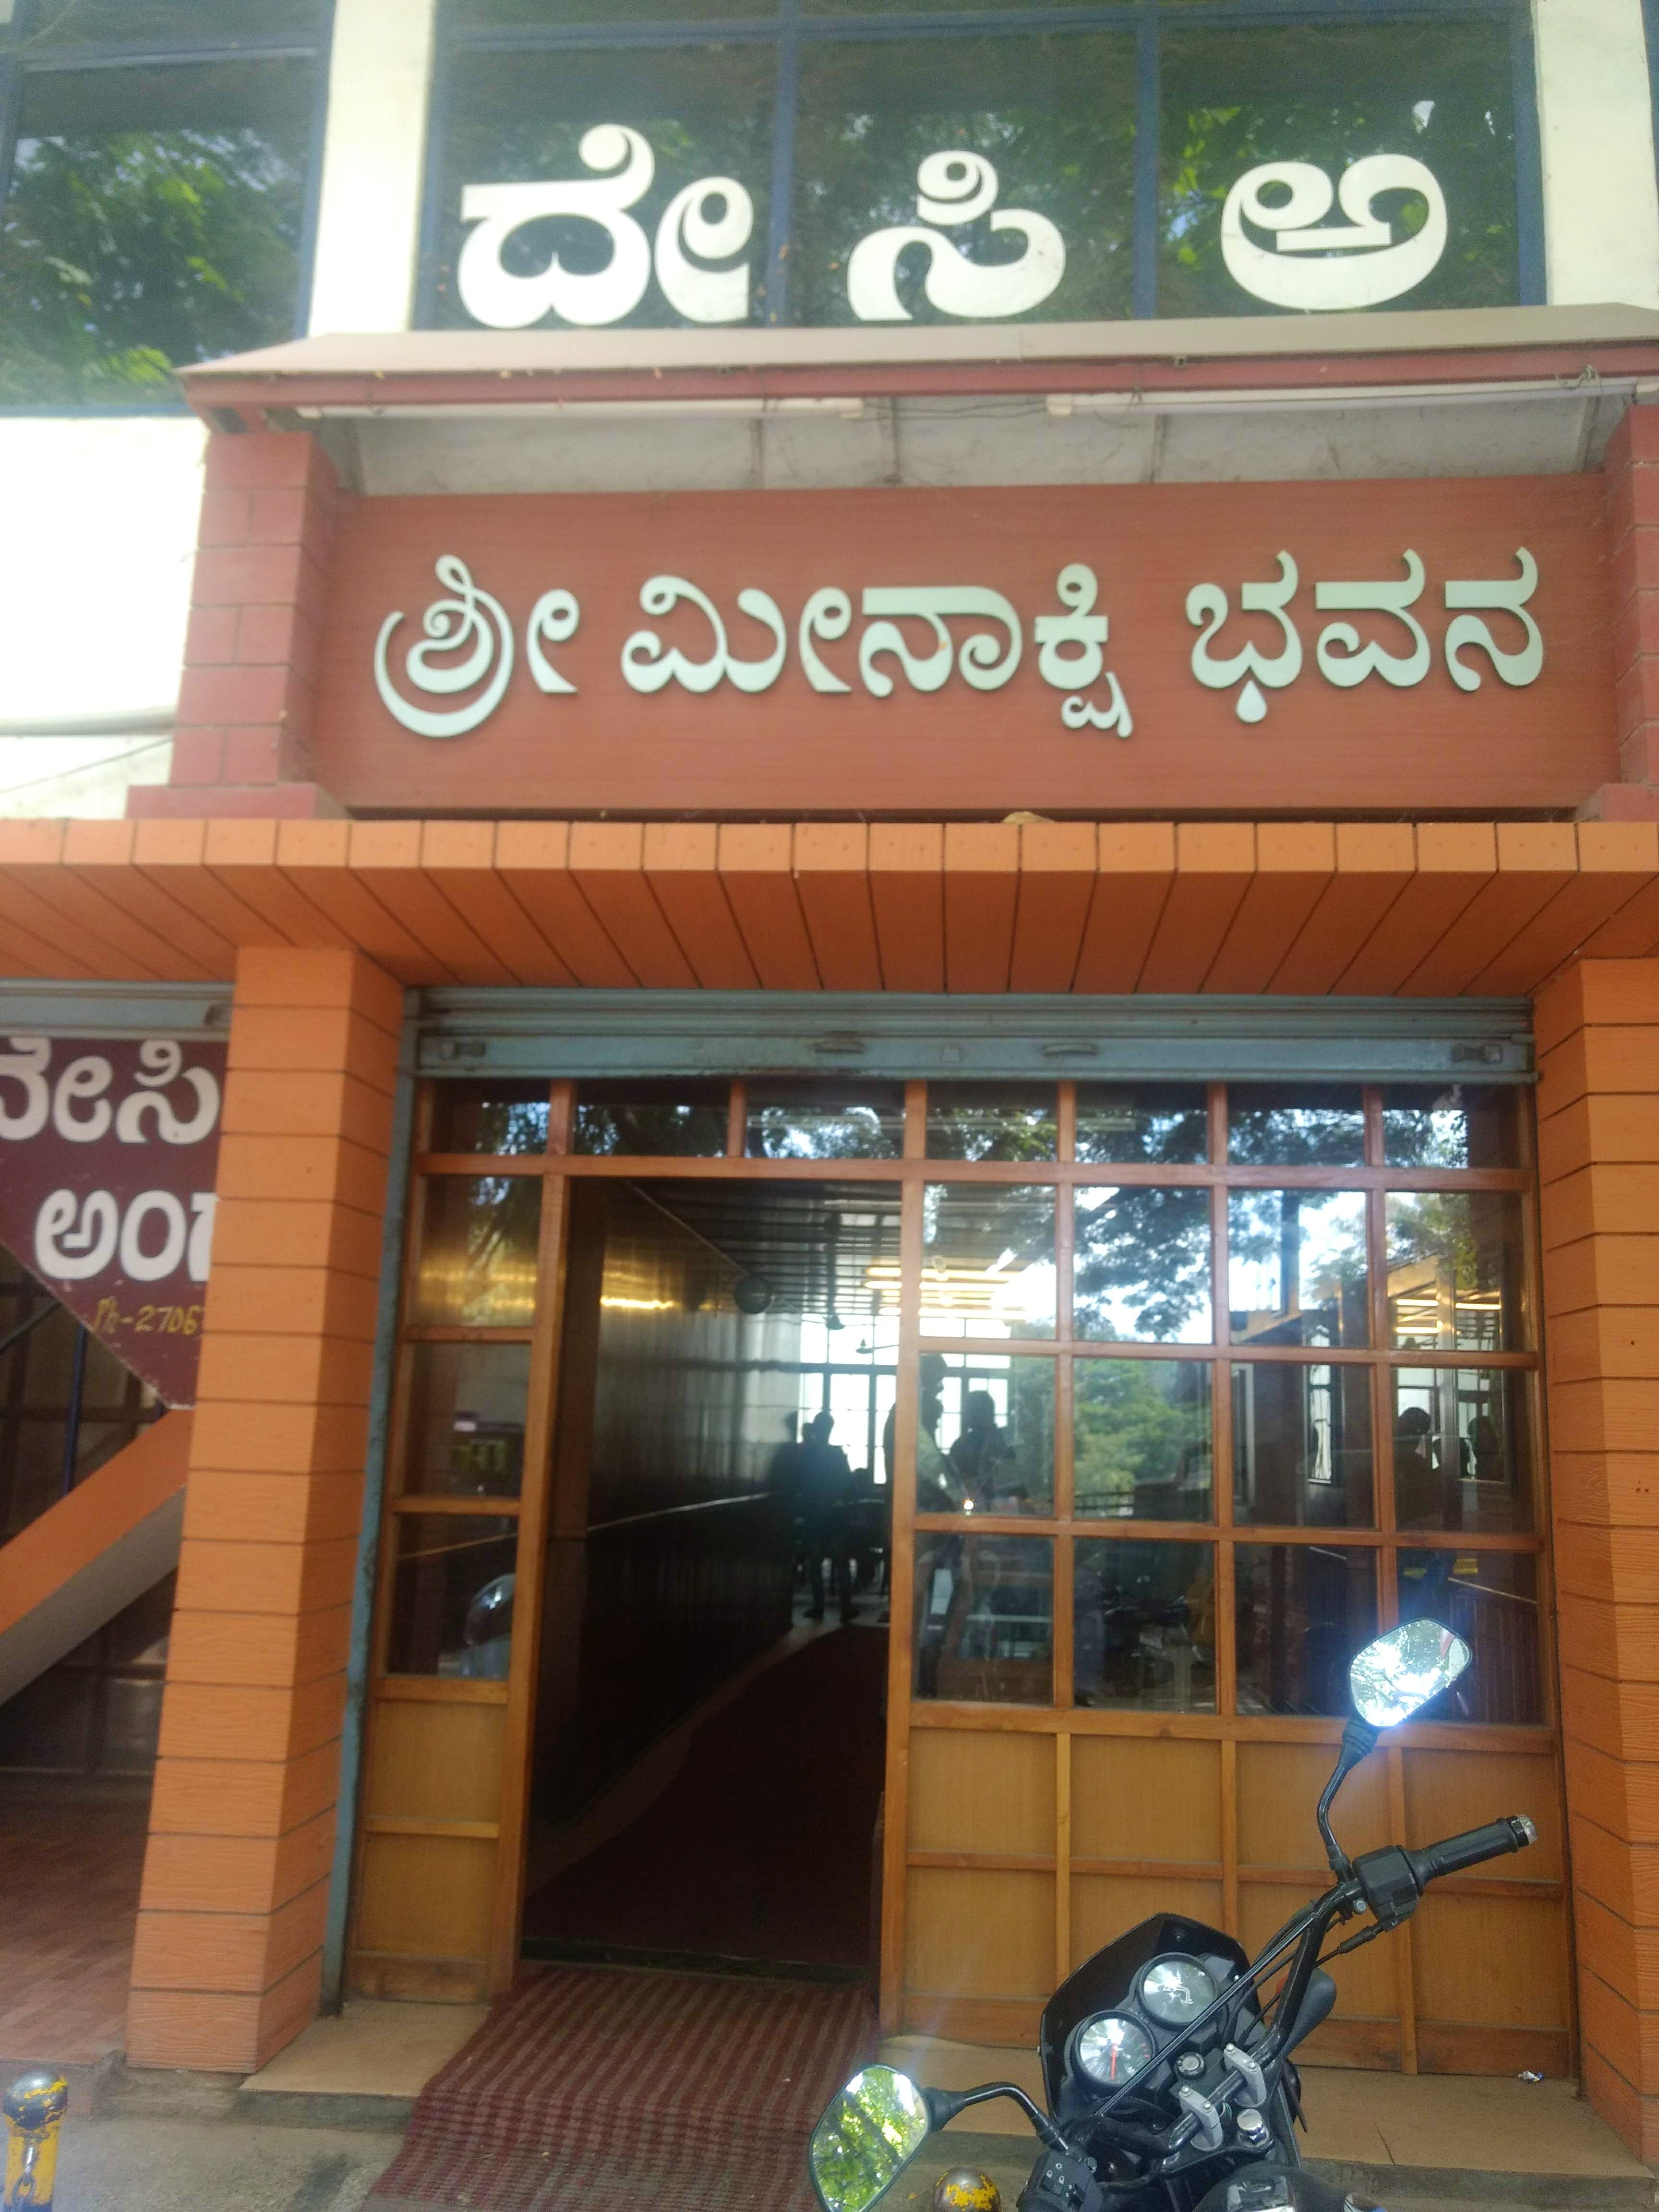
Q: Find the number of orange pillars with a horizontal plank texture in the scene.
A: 2